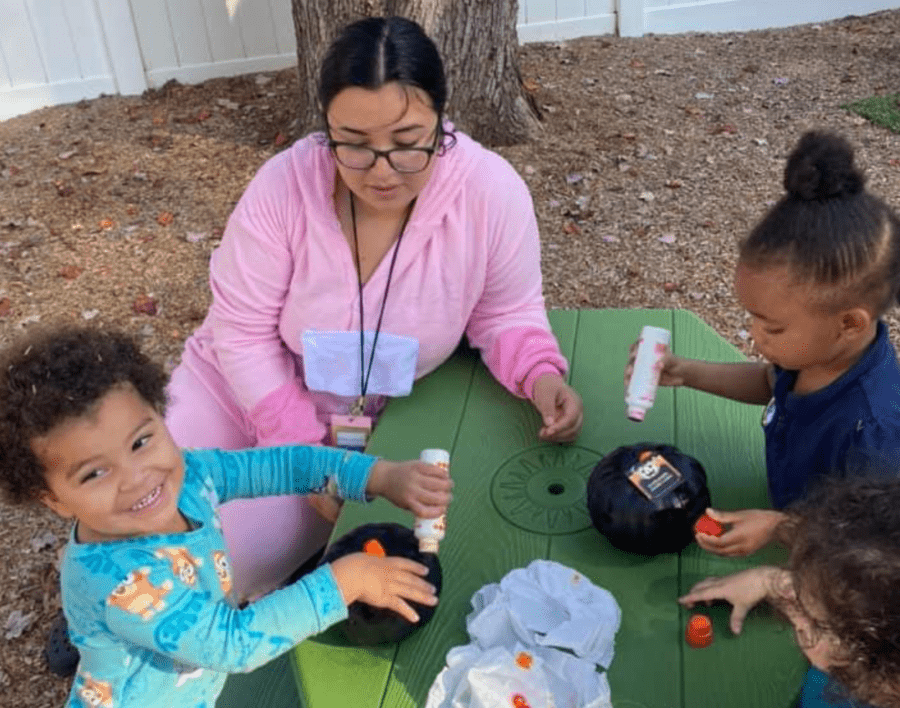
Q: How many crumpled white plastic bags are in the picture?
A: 2